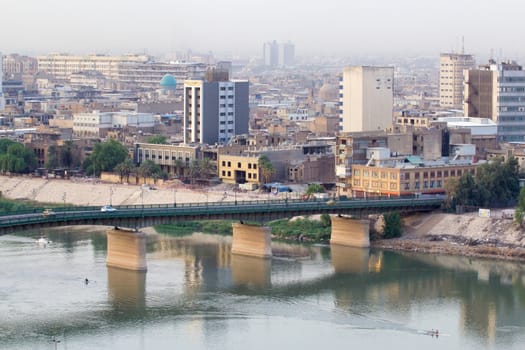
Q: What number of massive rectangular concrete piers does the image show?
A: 3